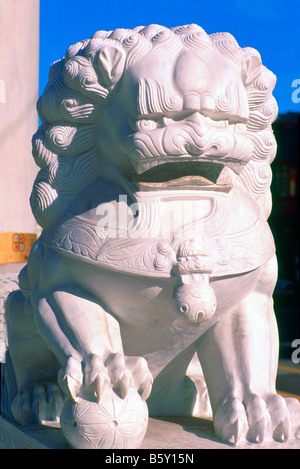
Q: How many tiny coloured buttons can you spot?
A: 4